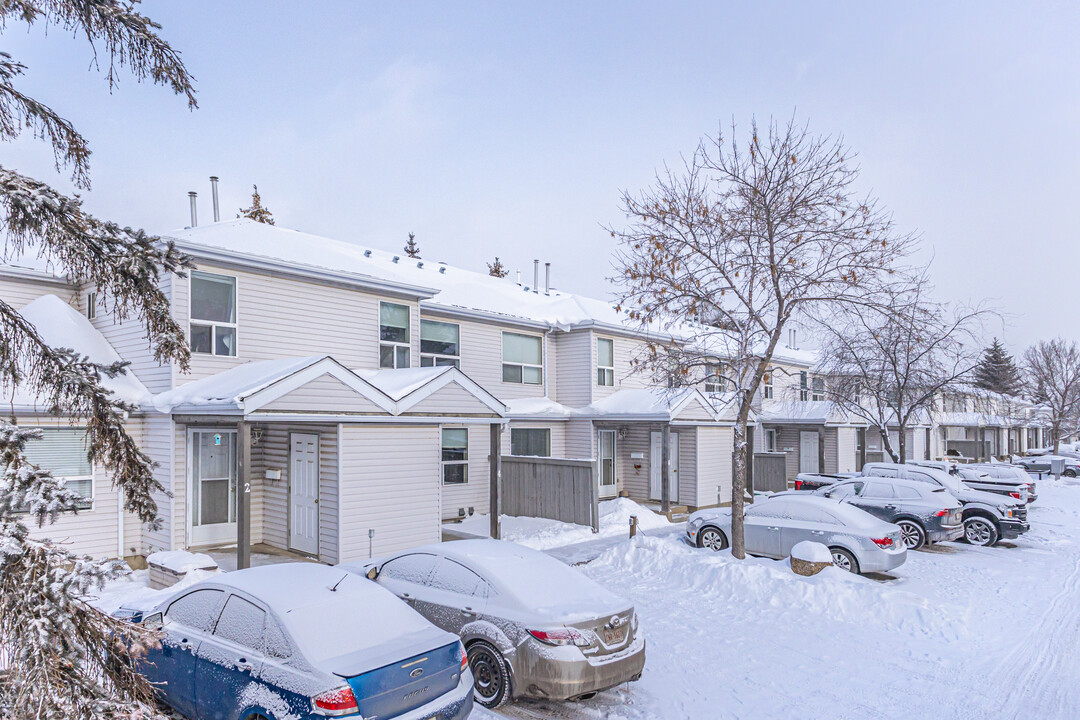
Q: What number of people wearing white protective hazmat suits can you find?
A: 0